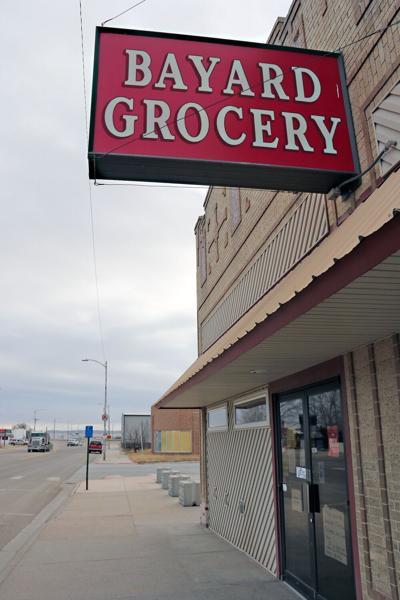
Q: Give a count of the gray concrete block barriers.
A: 4